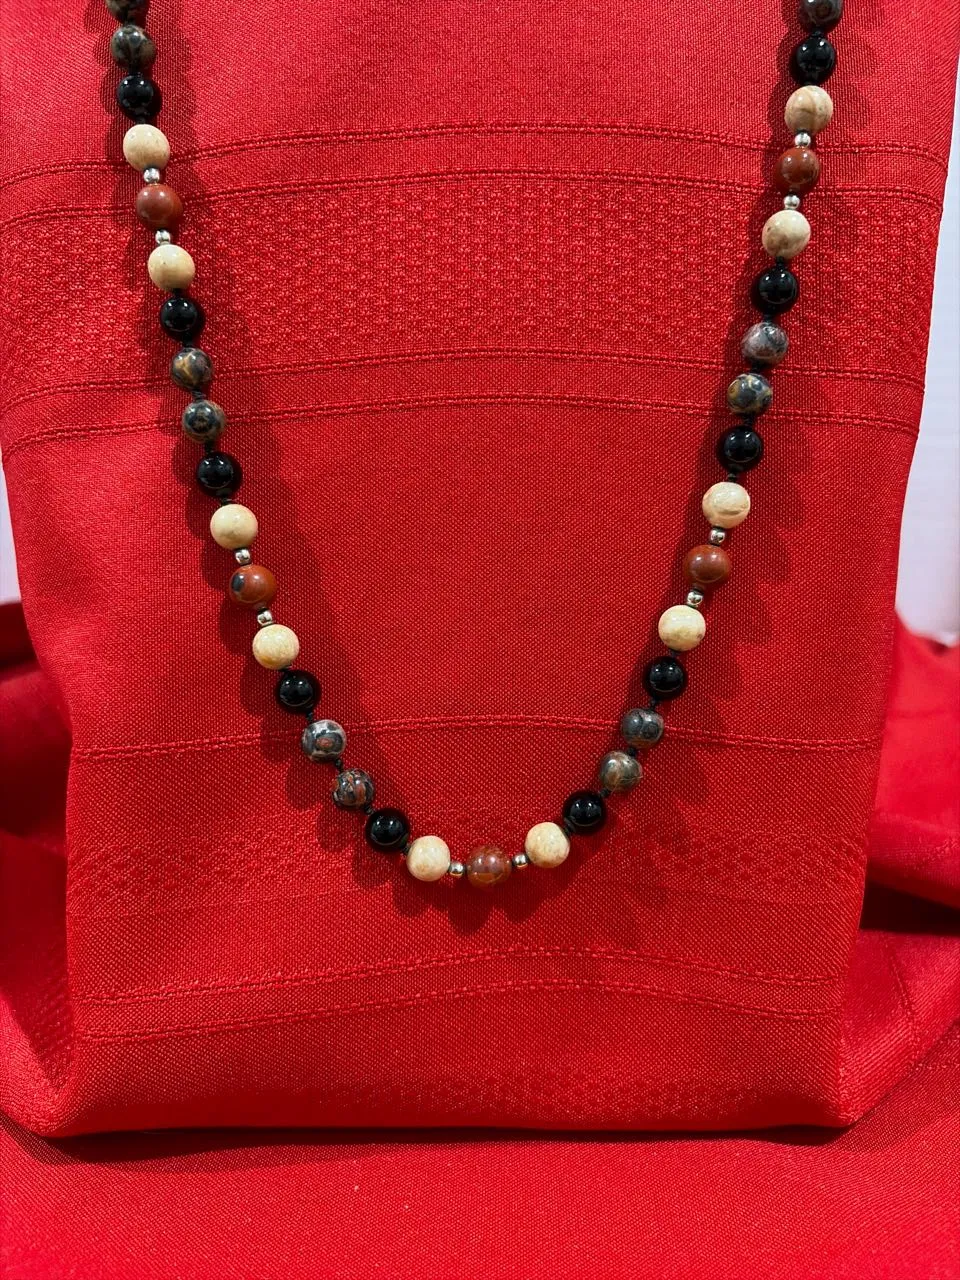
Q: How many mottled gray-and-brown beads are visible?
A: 11